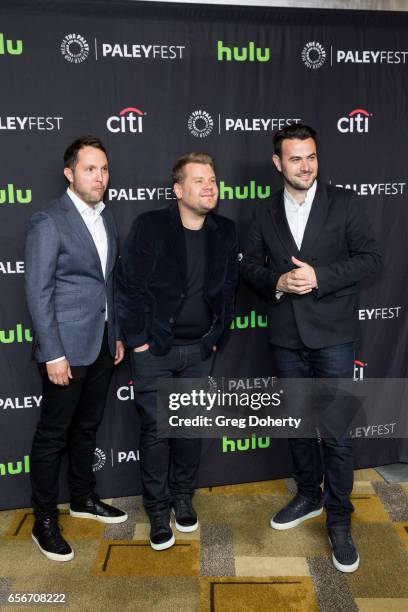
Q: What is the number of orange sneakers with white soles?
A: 0